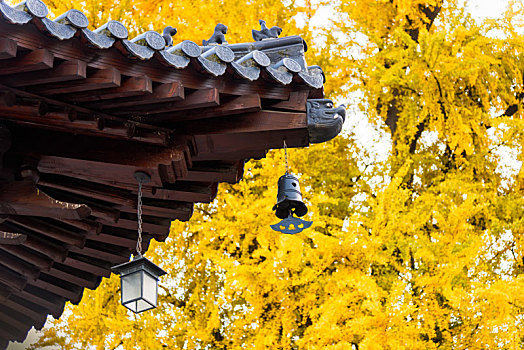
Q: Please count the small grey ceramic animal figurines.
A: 3